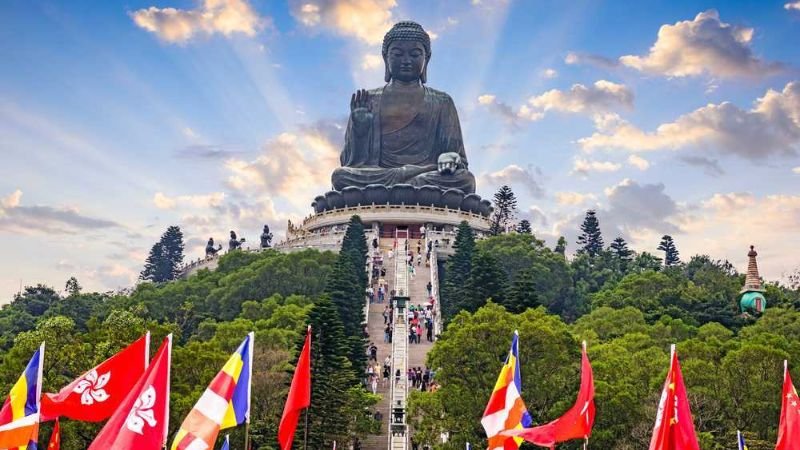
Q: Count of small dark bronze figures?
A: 3